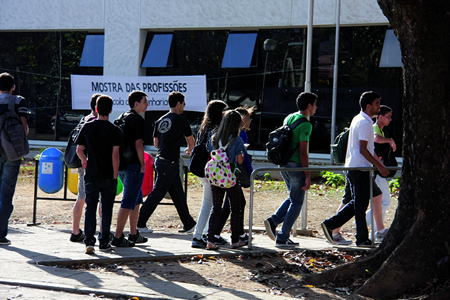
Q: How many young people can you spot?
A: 11